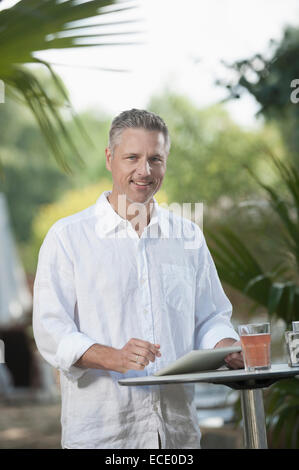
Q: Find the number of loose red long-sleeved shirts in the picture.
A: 0